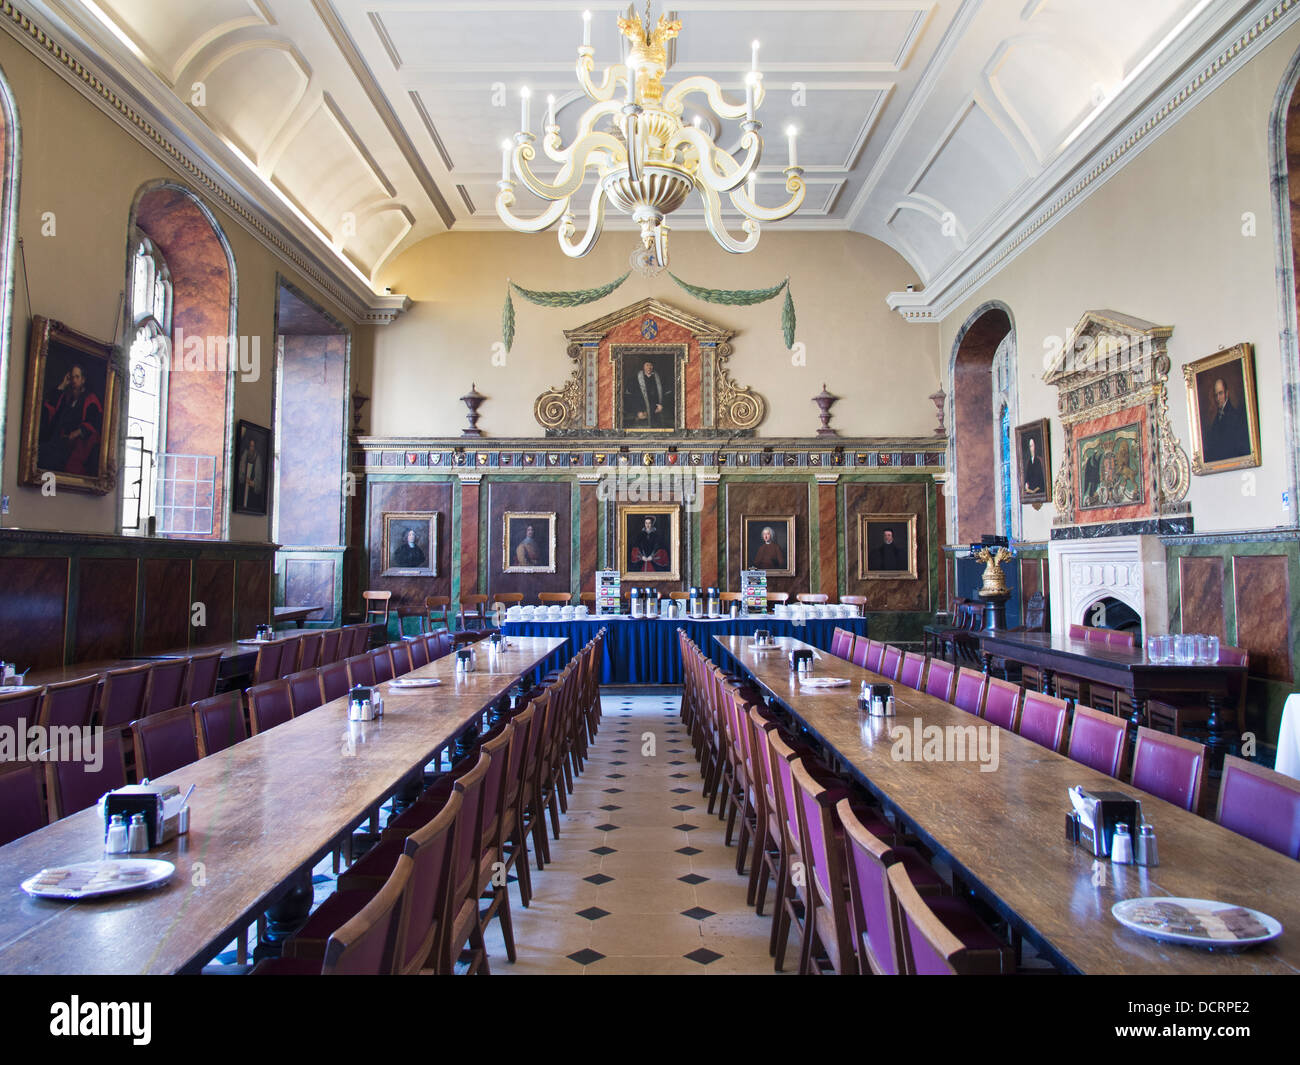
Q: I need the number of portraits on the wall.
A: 10